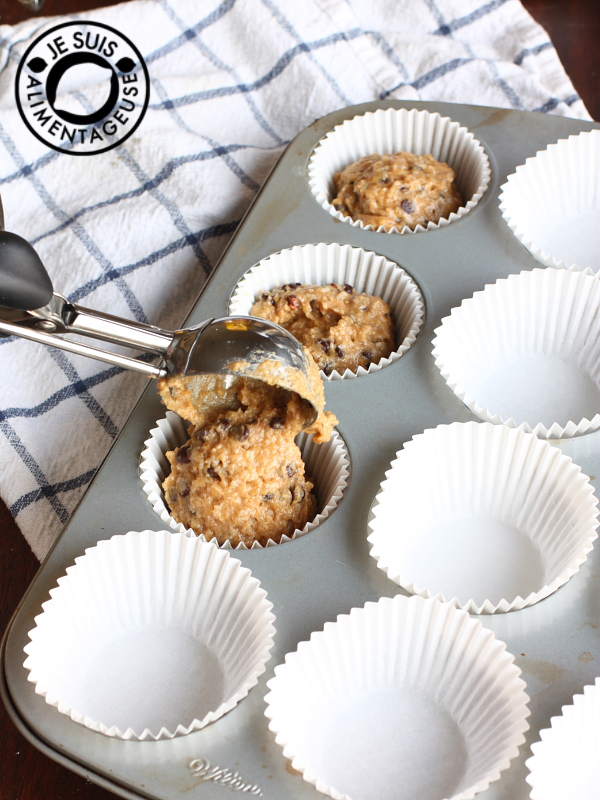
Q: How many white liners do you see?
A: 9